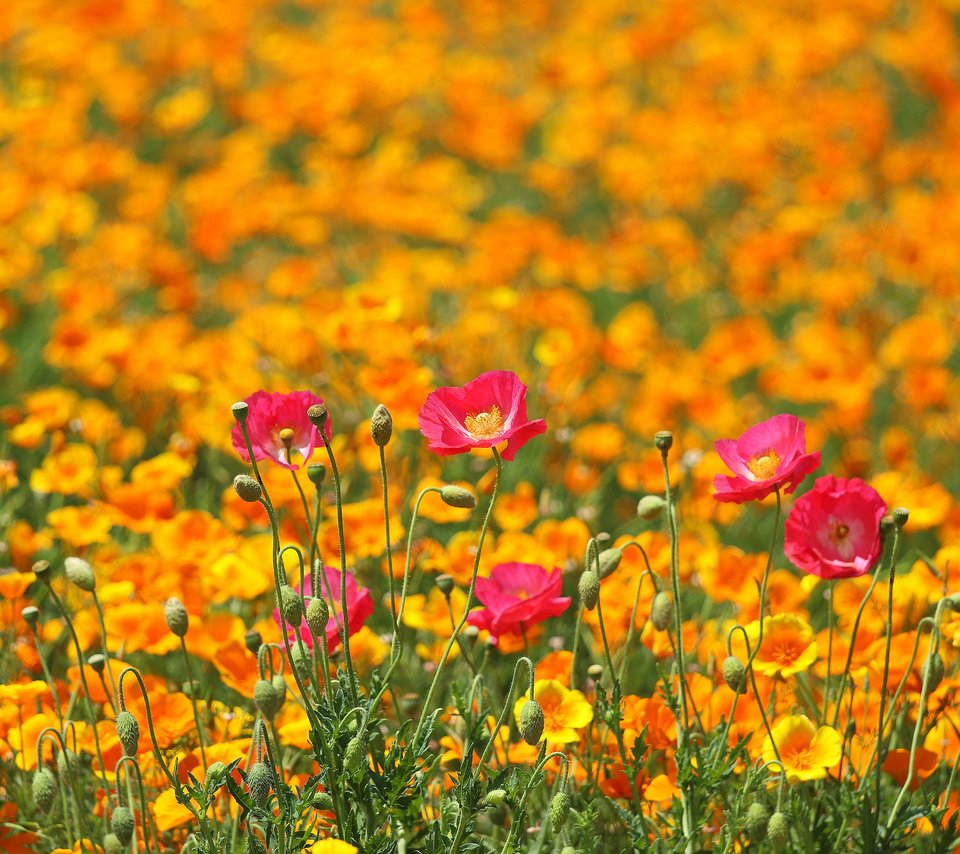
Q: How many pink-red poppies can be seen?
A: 6